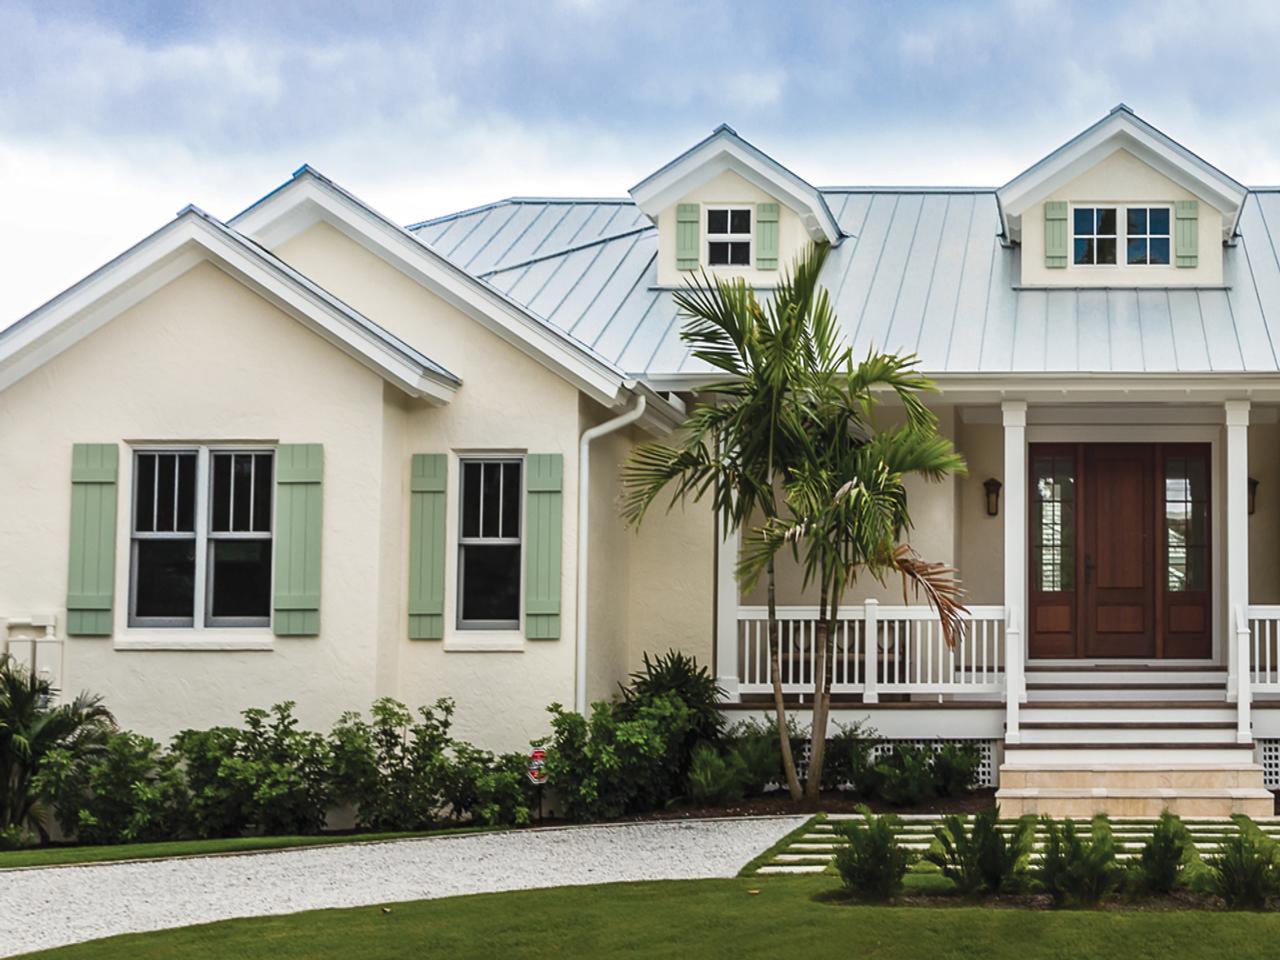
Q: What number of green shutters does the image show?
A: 8